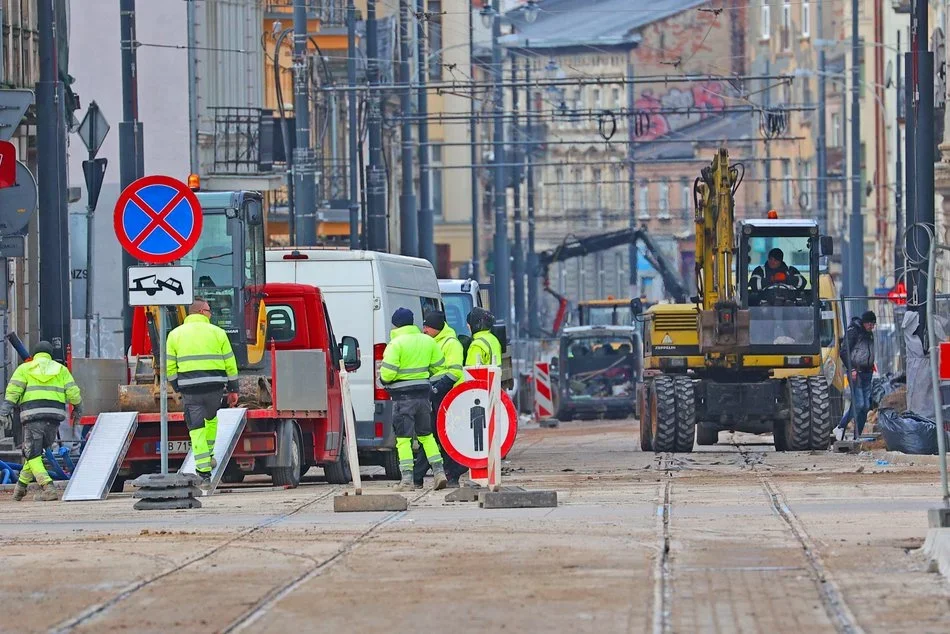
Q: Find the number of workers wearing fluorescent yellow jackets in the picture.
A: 5